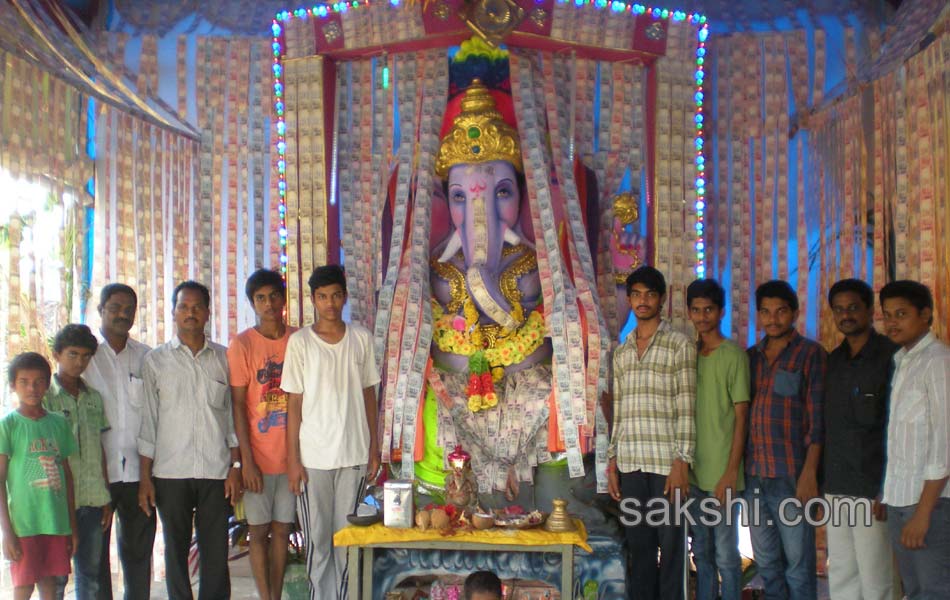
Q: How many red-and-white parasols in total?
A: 0